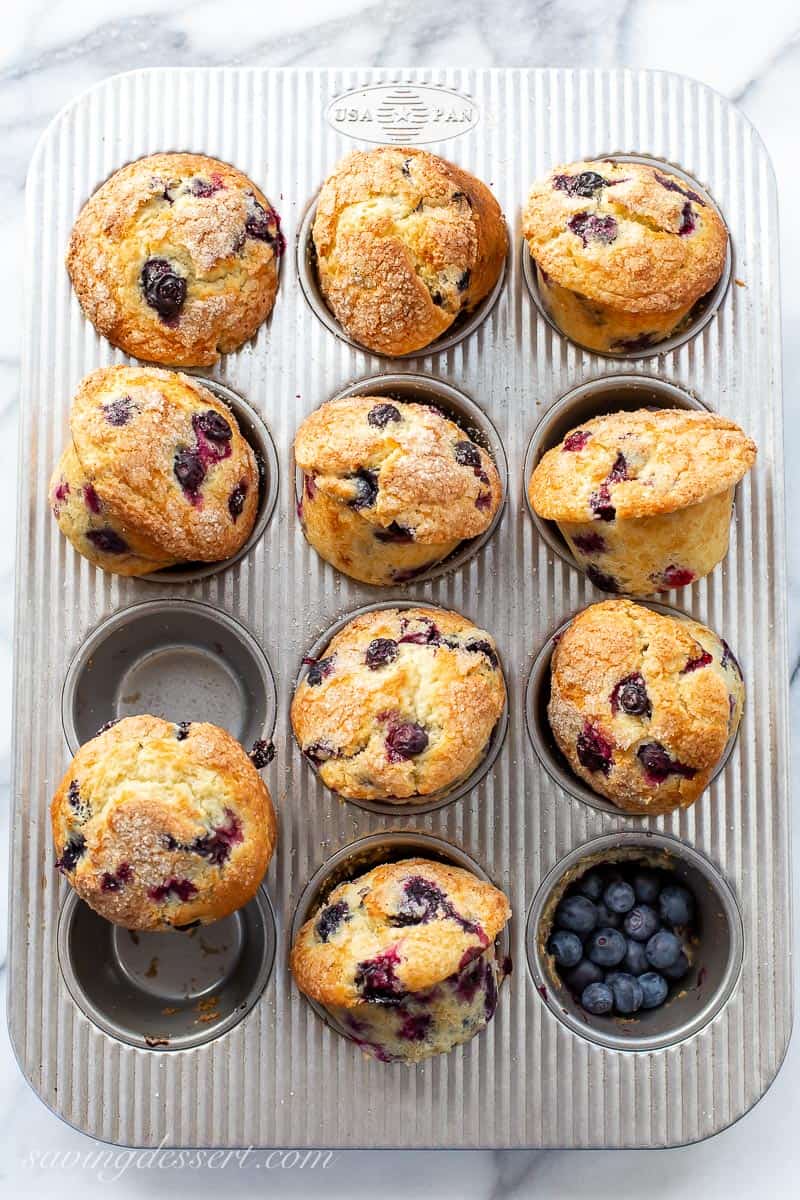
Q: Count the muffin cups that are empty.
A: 2